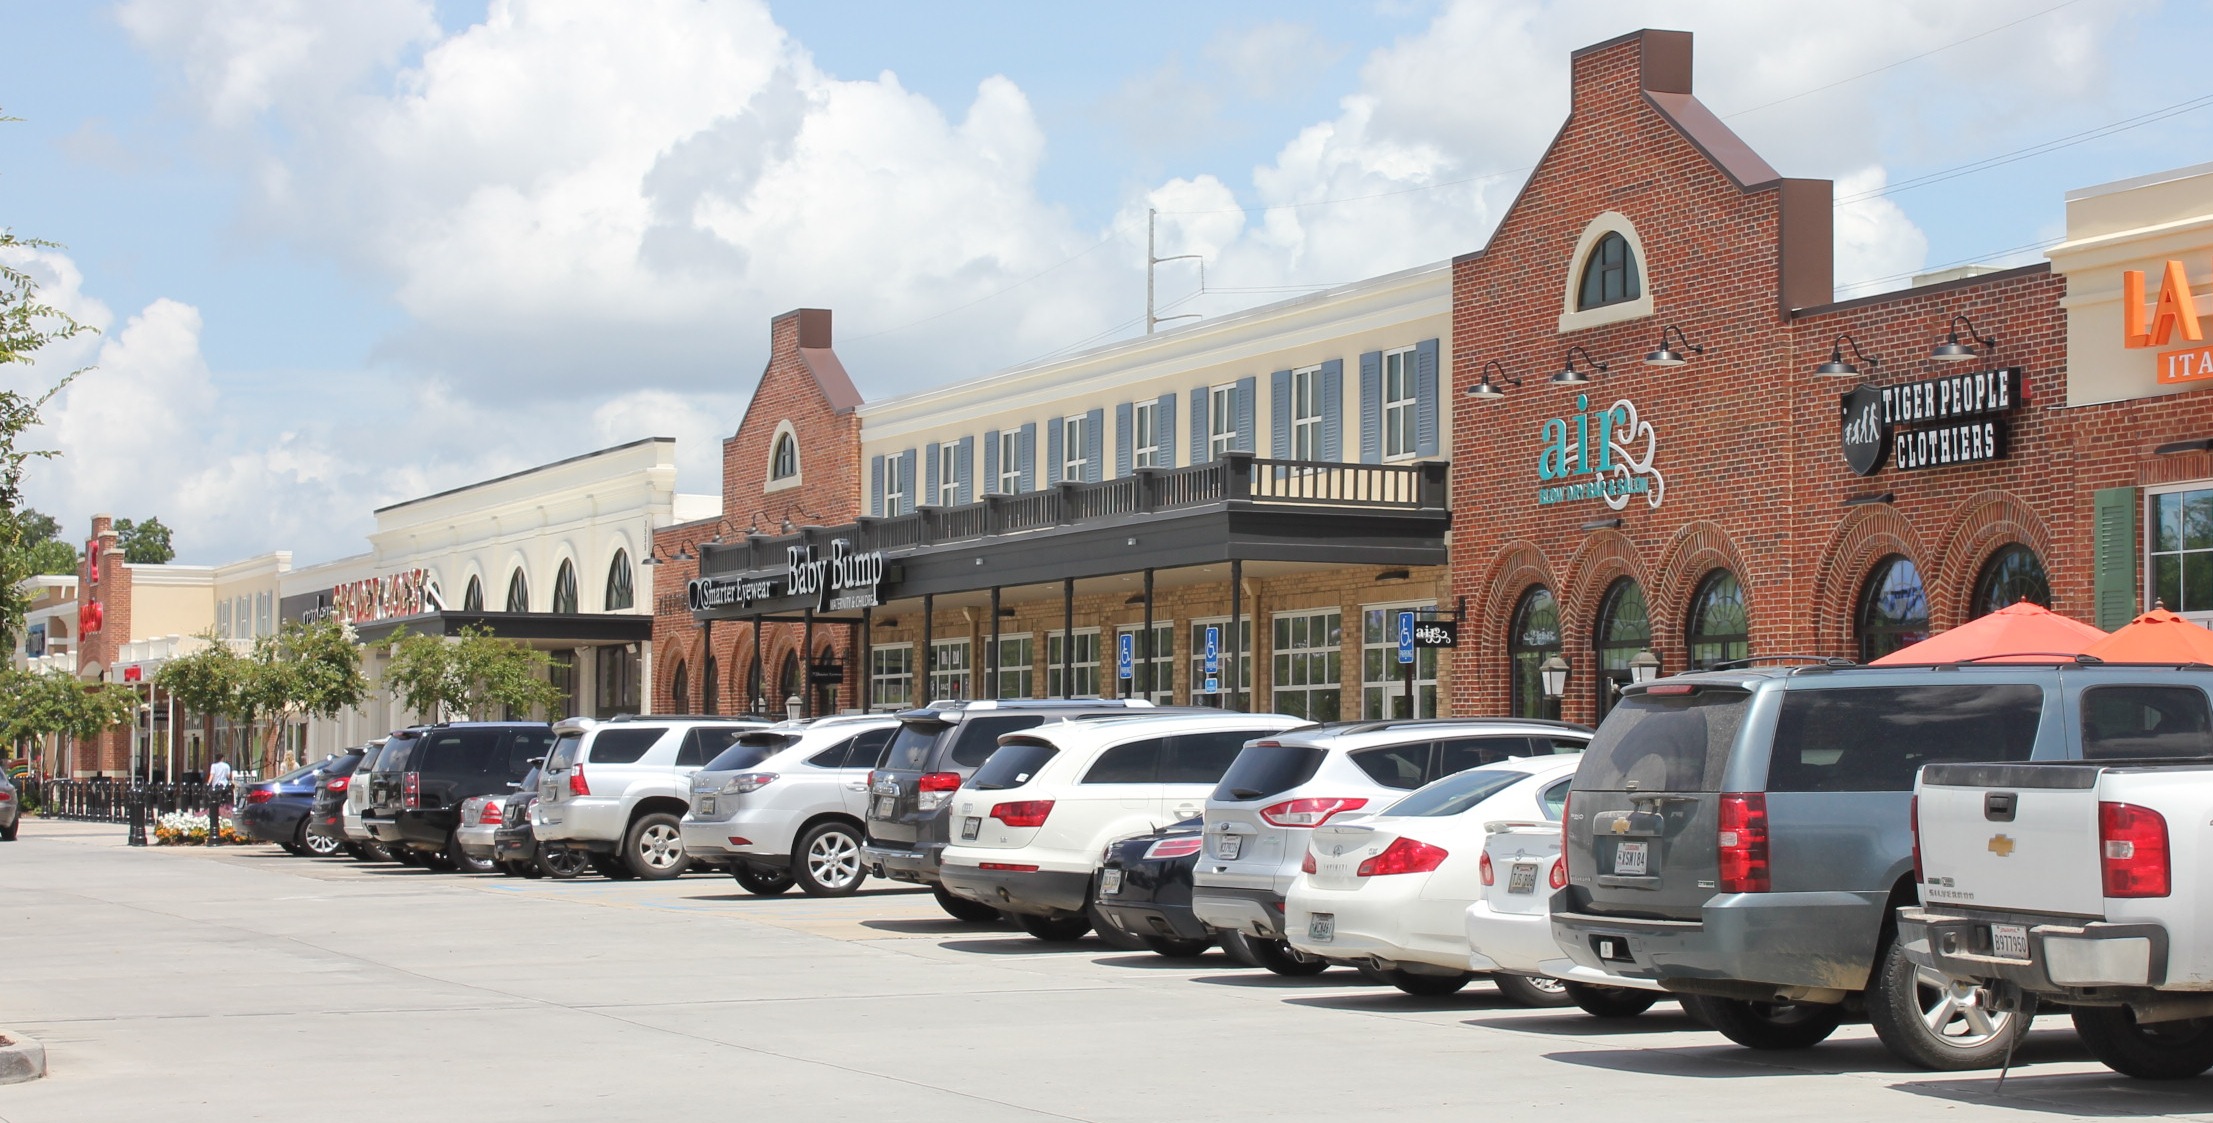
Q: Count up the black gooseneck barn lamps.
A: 10